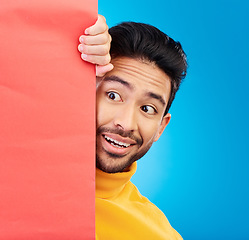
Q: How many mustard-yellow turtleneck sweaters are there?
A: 1